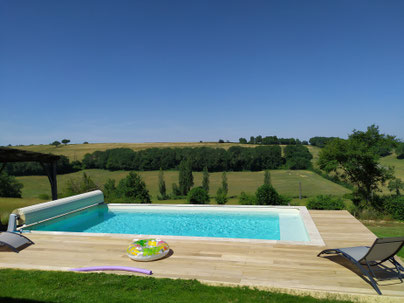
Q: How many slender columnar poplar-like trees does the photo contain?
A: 5